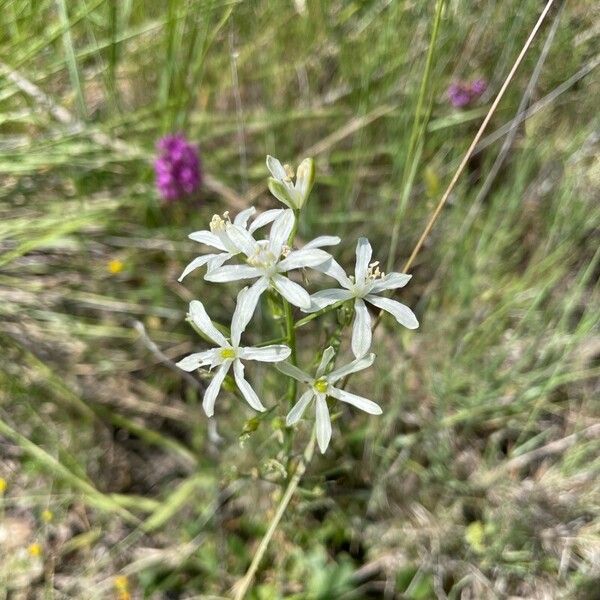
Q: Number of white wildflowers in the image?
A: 6